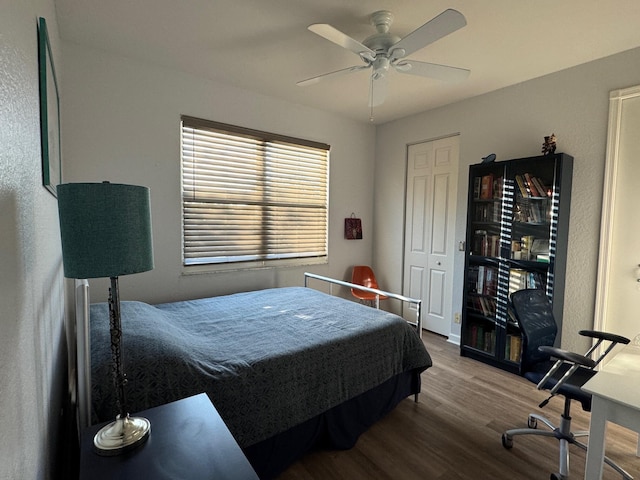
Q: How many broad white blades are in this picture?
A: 5